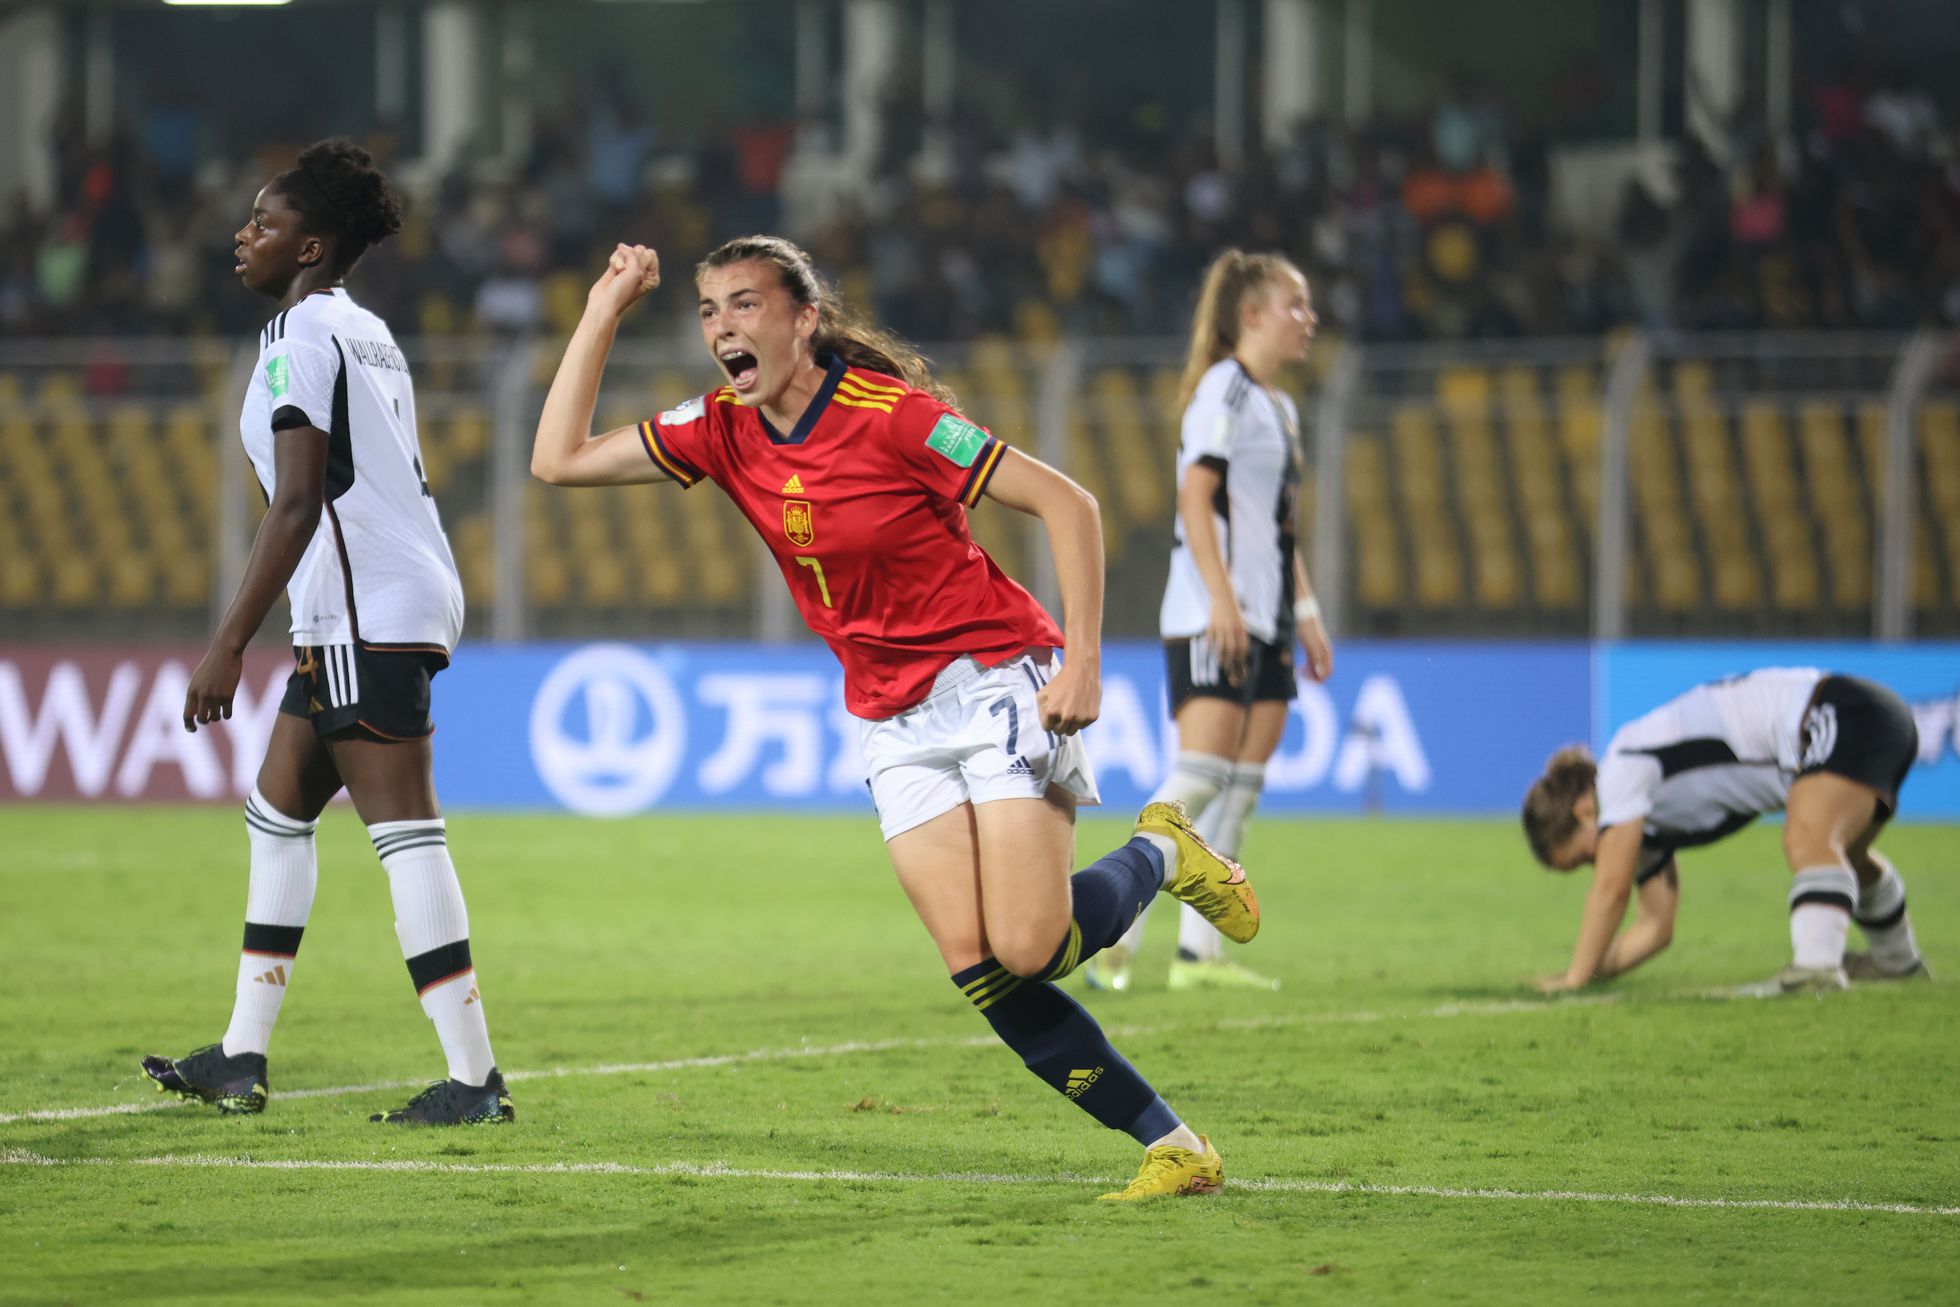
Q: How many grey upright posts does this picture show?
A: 7